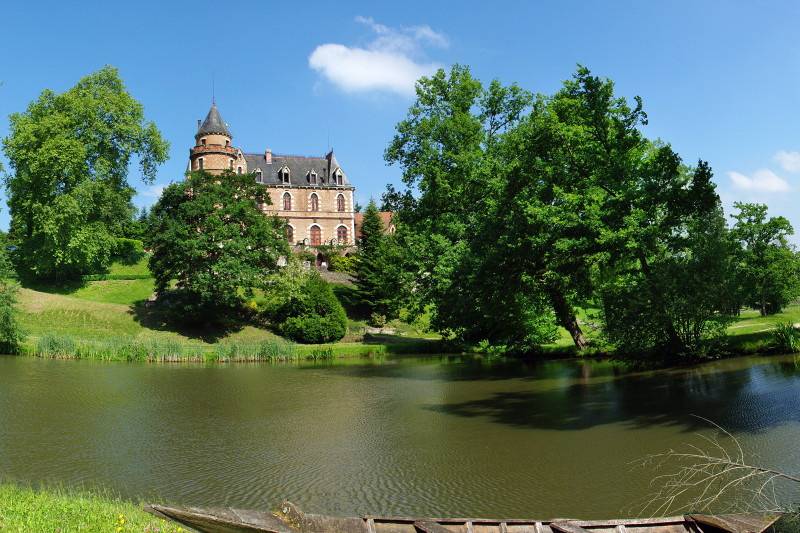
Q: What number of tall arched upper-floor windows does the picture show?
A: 3